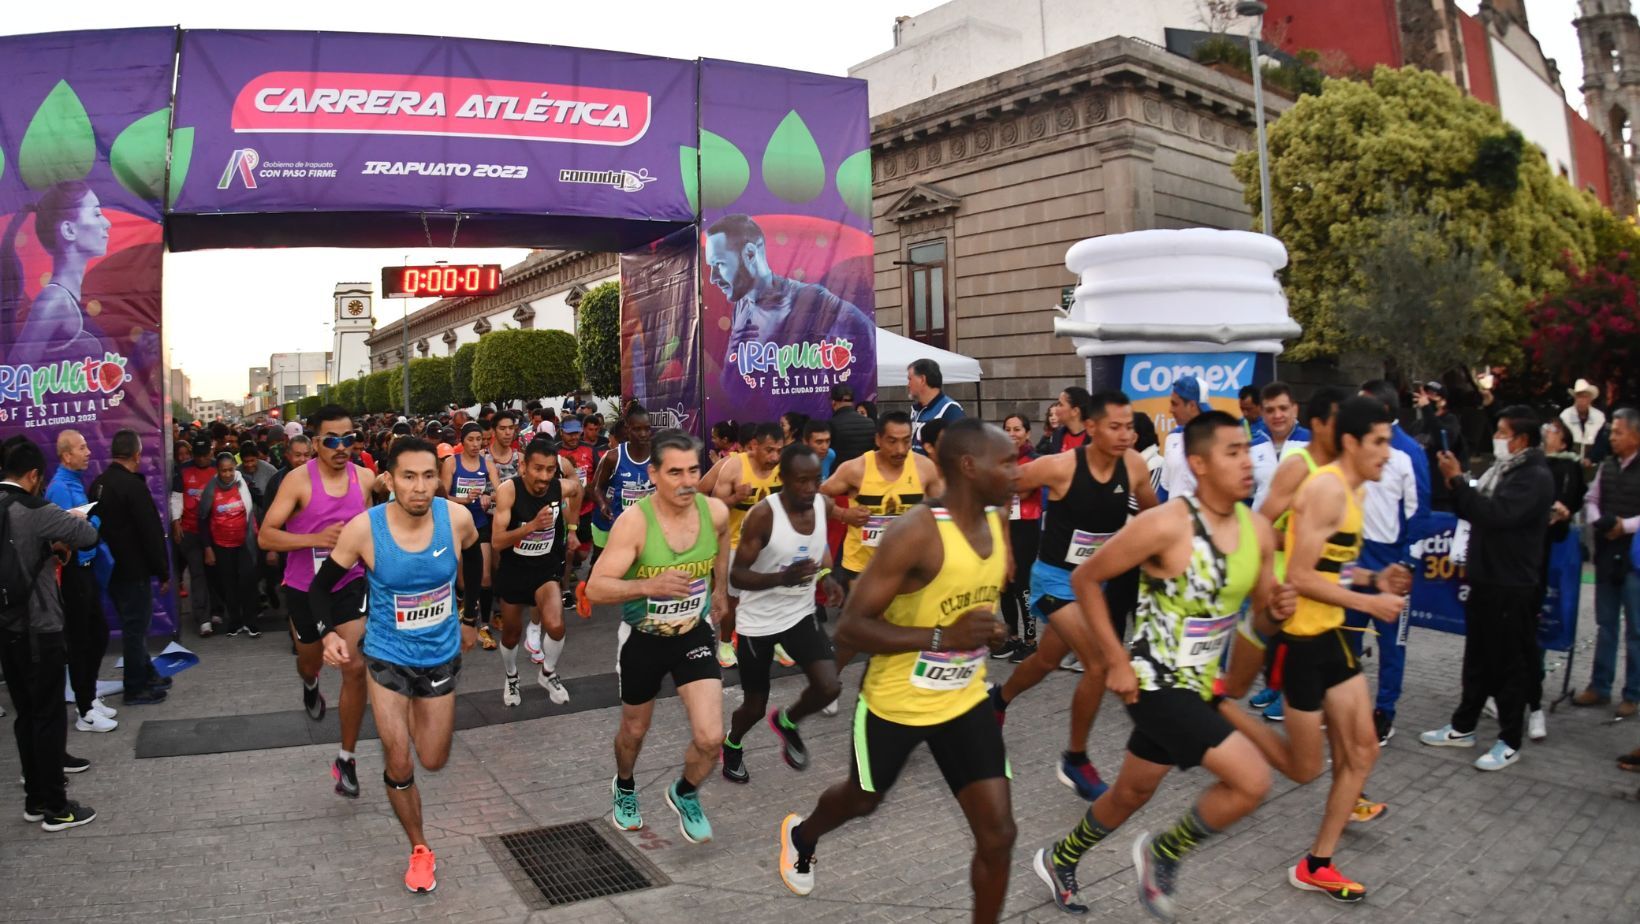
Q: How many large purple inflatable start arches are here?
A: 1